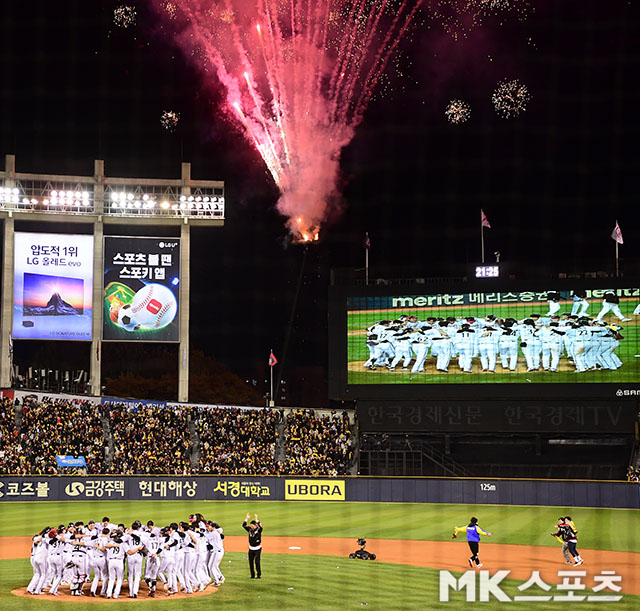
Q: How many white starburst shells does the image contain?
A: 4